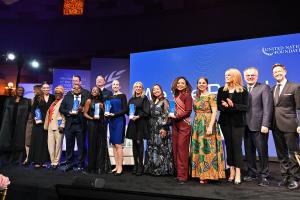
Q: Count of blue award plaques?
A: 7